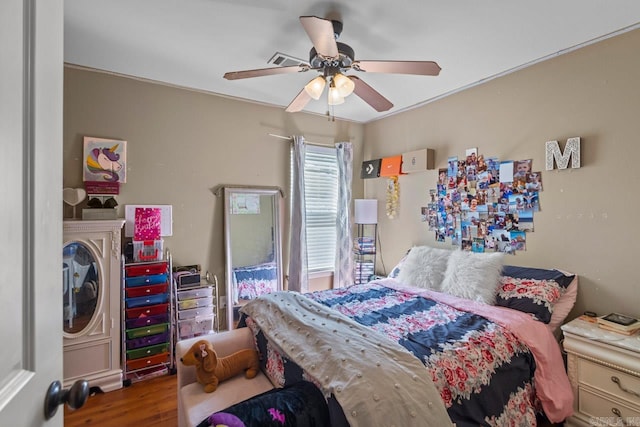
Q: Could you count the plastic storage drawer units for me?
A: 2